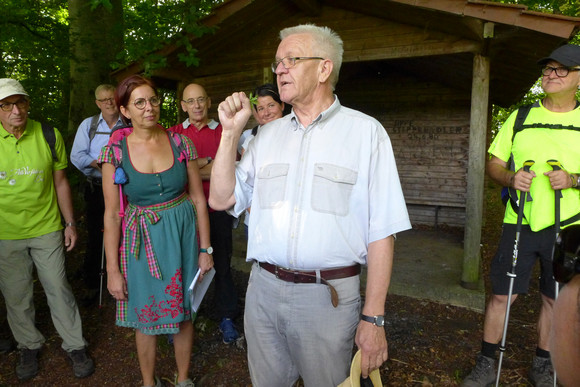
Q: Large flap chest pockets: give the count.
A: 2